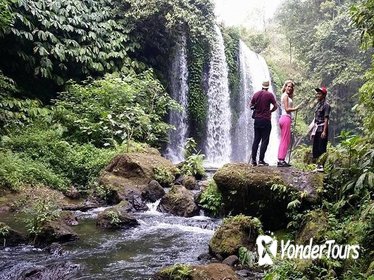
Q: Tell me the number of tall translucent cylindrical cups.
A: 0